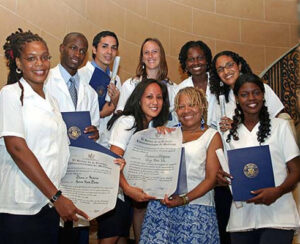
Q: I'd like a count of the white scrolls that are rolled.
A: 3